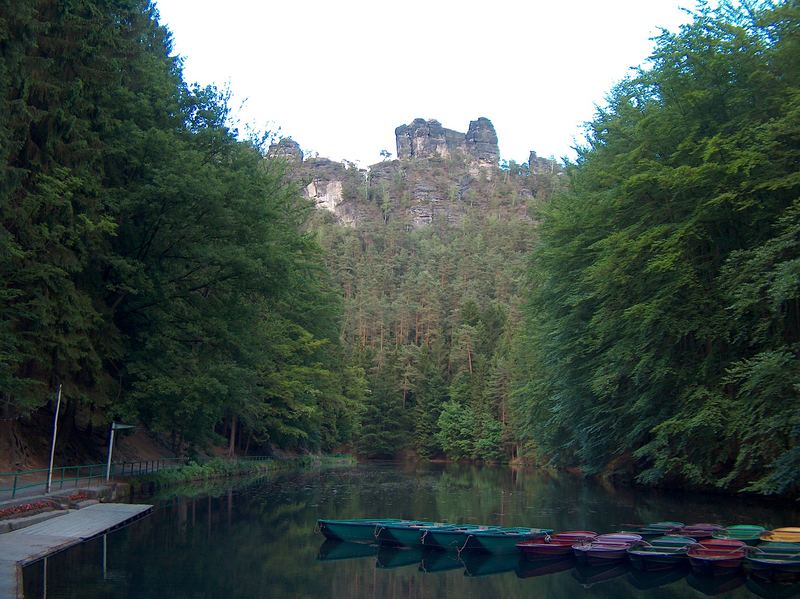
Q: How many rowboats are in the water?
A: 13